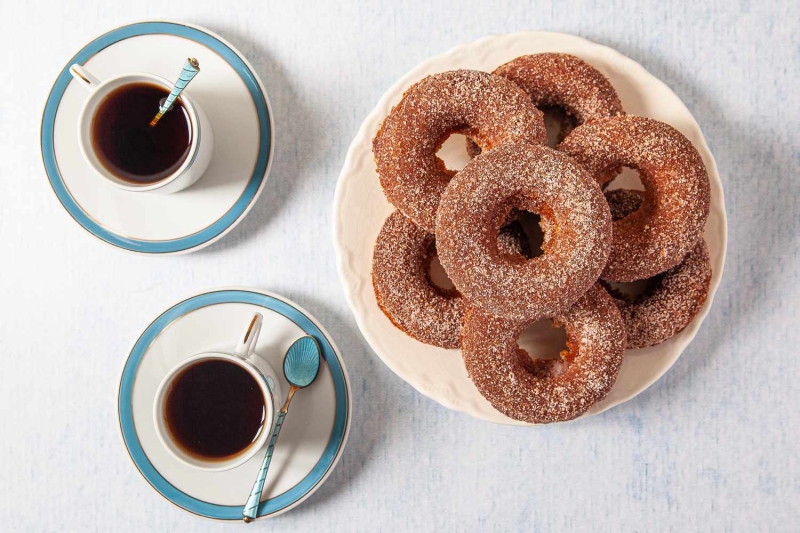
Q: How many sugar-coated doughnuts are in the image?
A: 7